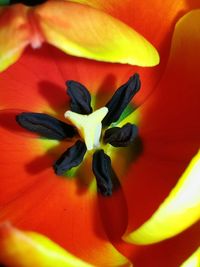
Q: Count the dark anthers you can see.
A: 6